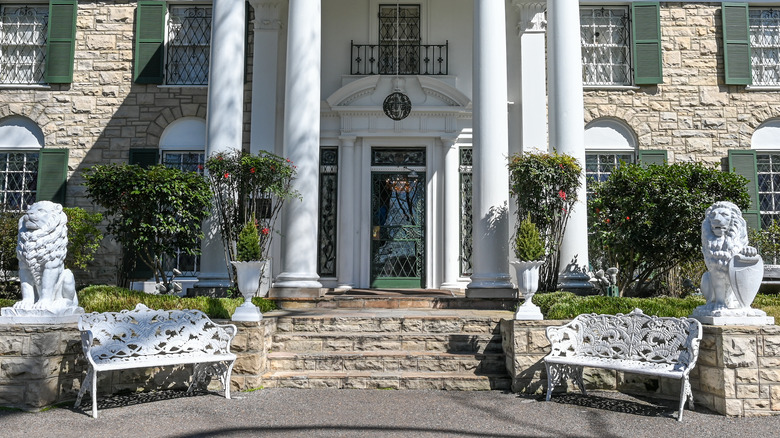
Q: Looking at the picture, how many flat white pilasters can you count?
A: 2